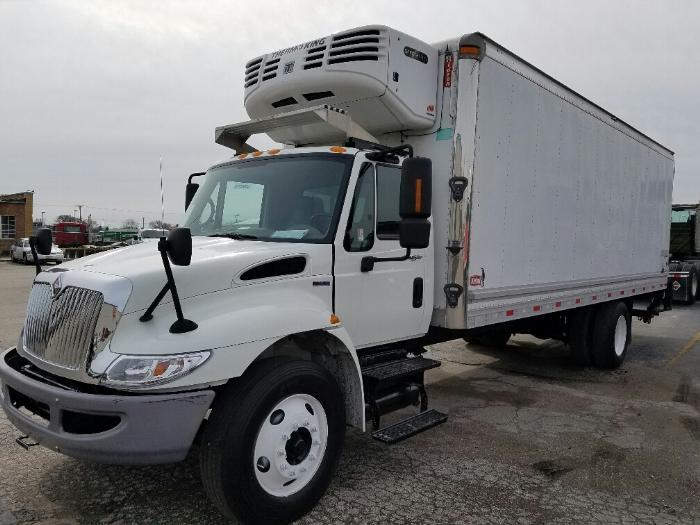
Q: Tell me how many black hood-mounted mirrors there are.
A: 2